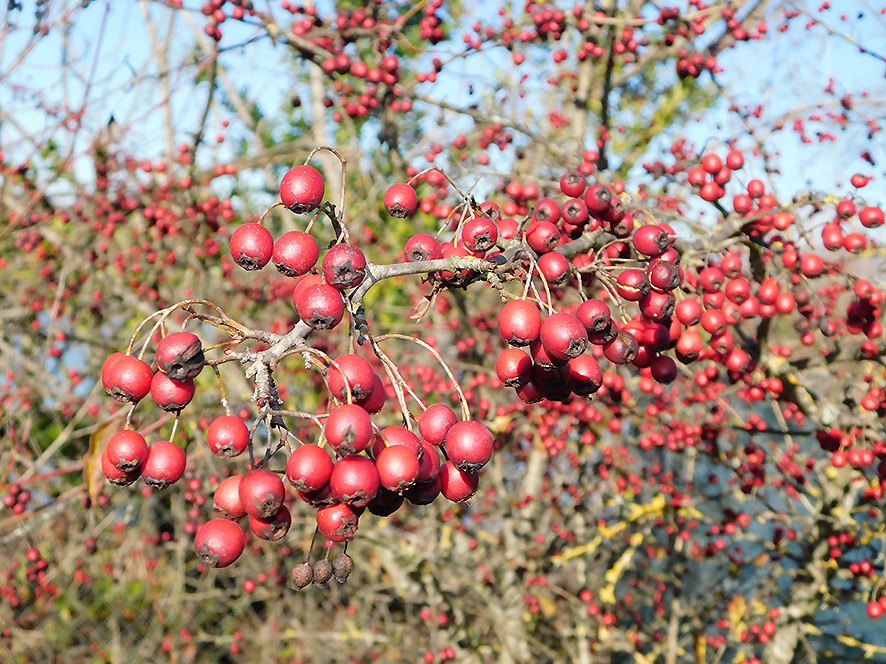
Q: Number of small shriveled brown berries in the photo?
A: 3